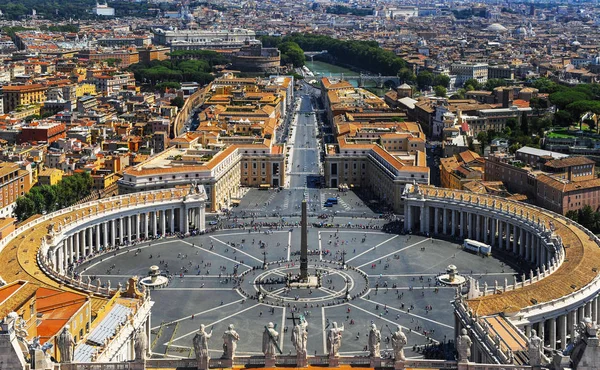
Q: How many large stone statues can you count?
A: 11